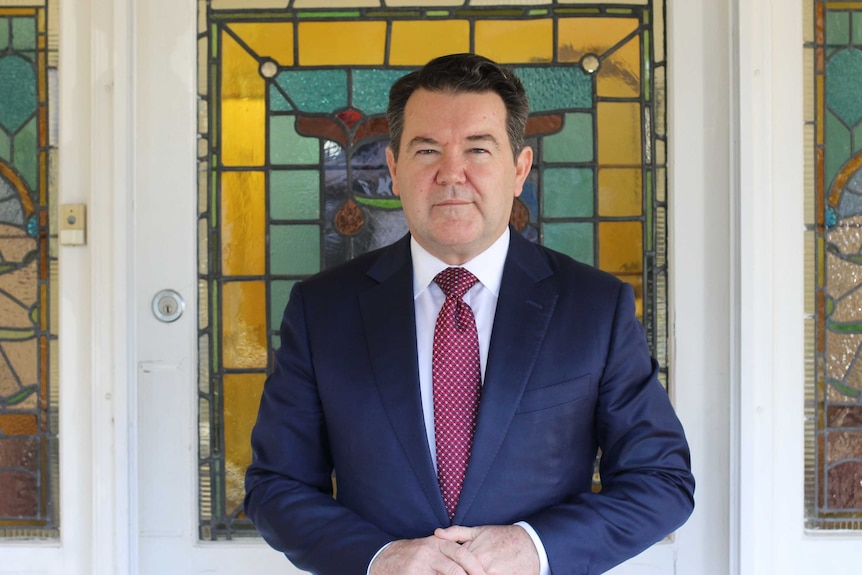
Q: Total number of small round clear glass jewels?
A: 2